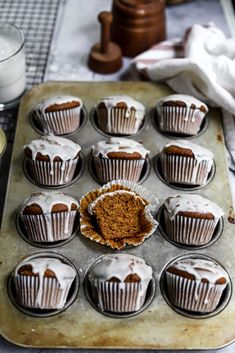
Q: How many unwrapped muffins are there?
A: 1